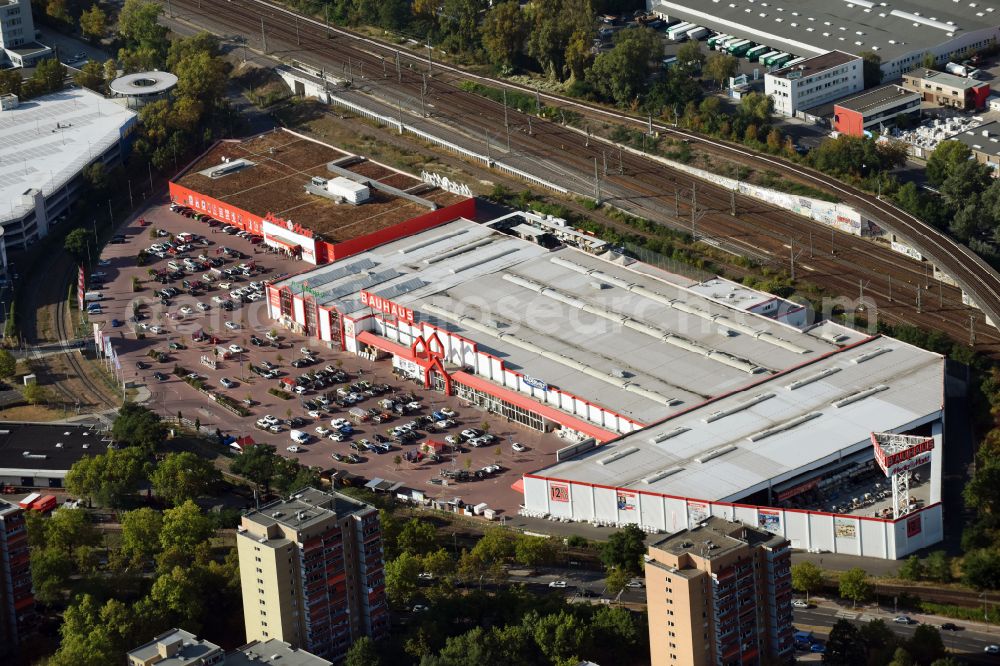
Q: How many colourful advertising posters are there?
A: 6